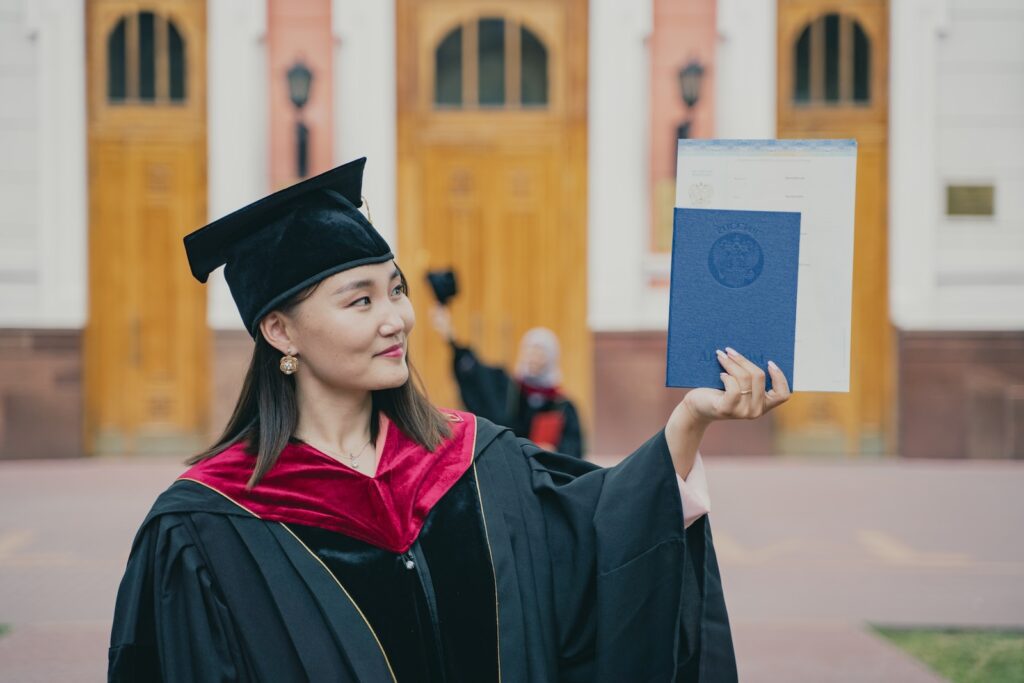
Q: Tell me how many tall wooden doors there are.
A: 3